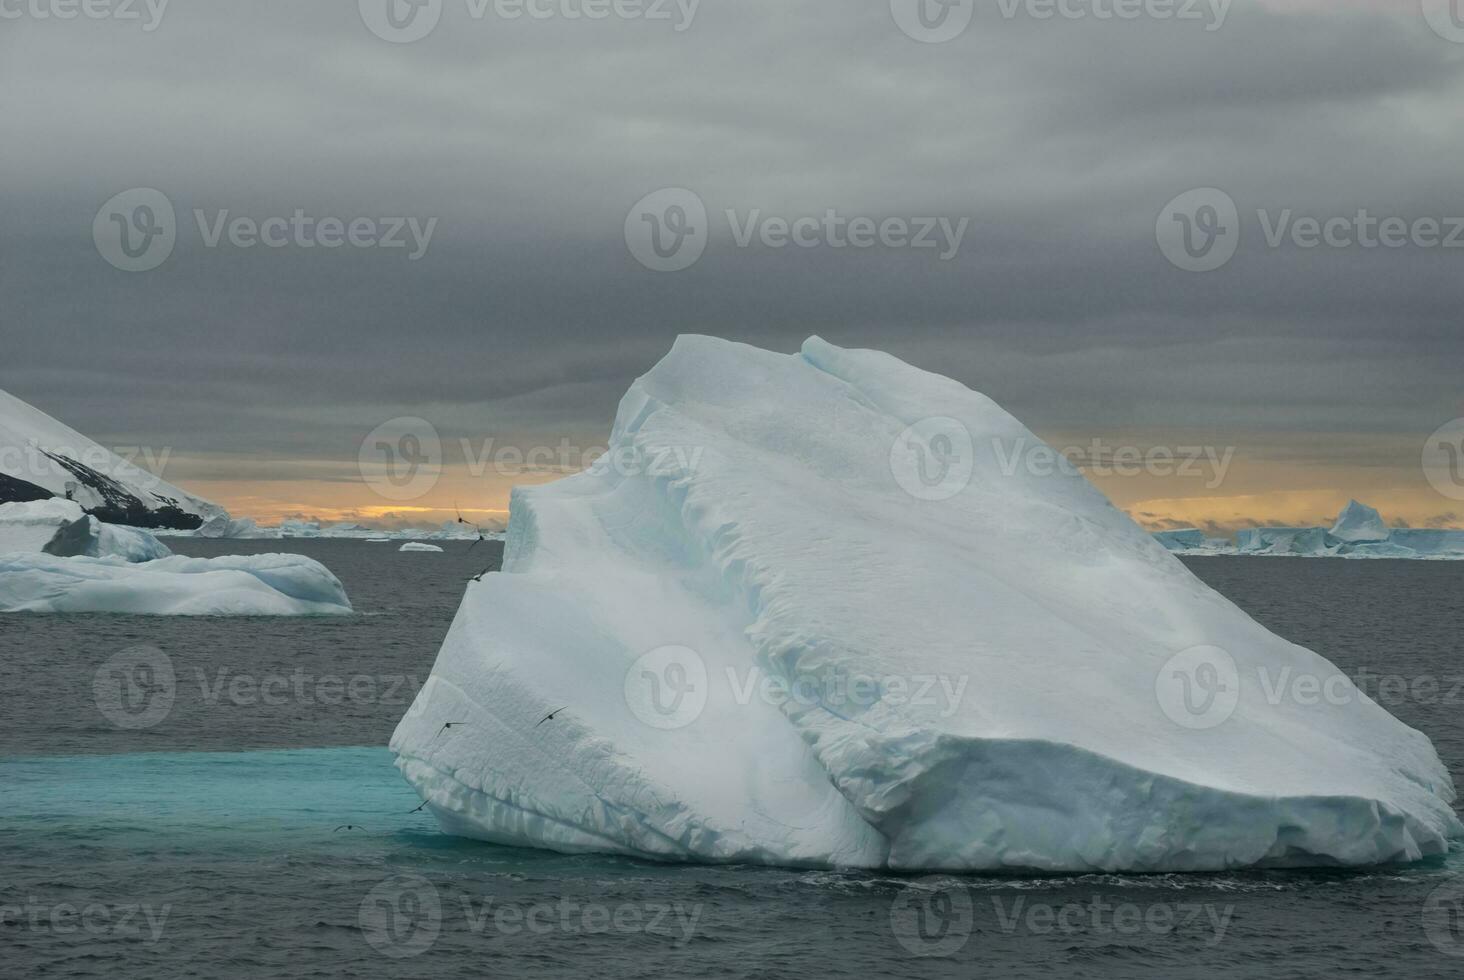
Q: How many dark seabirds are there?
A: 7